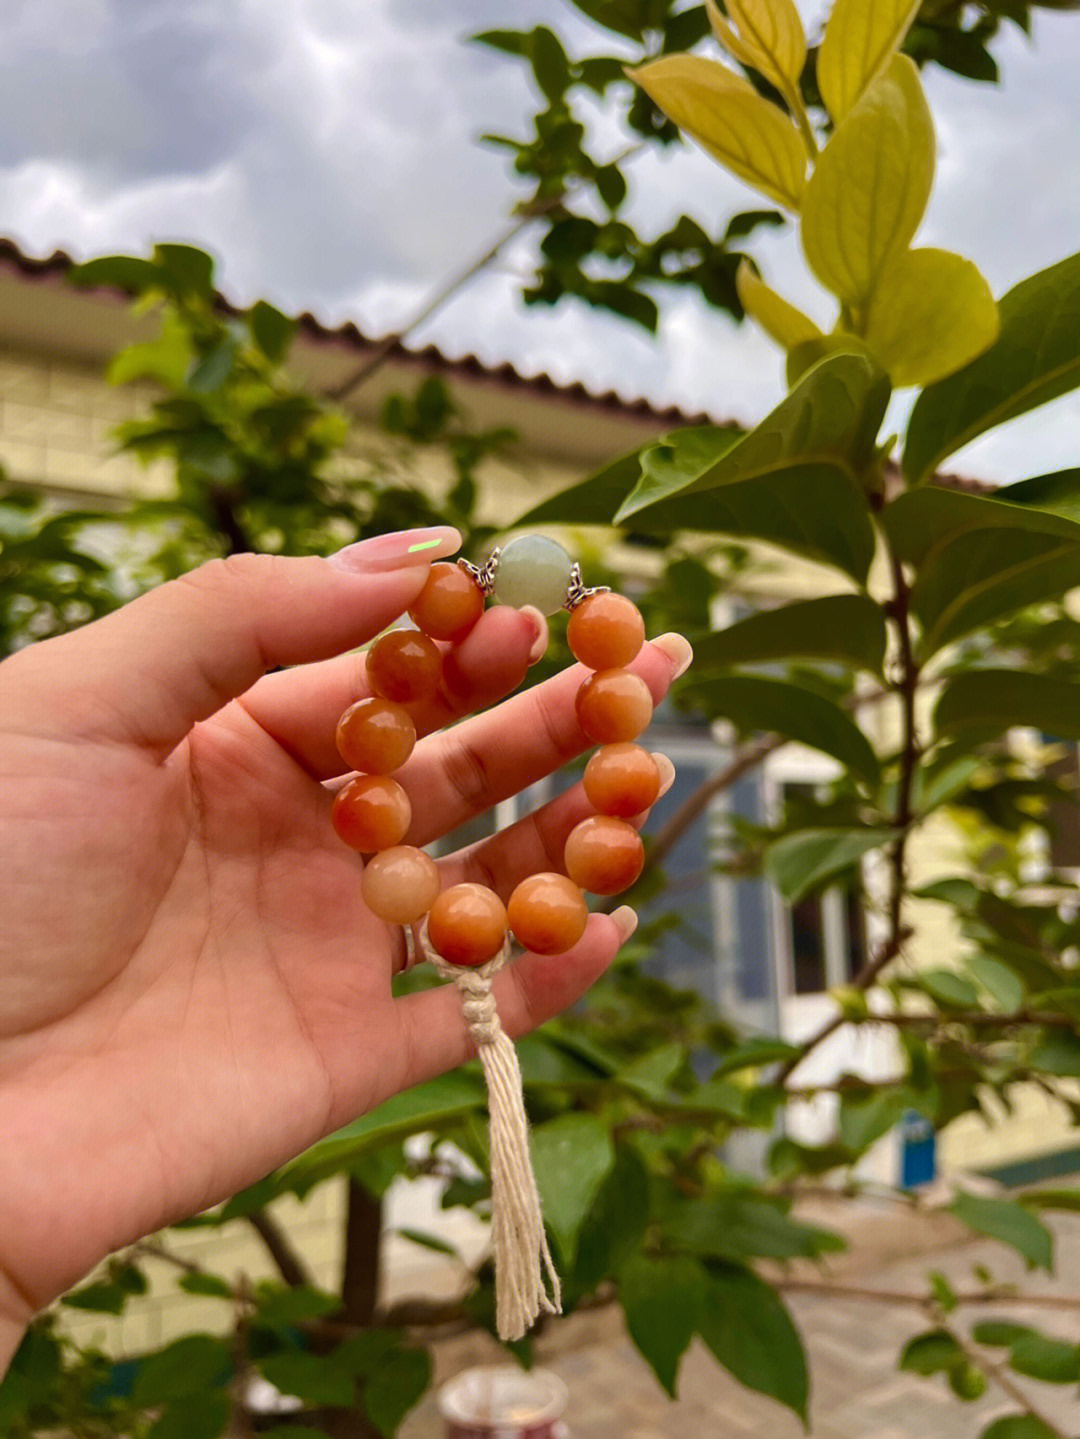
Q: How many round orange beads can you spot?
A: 11